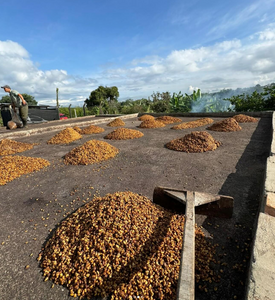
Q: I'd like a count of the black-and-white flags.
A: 0